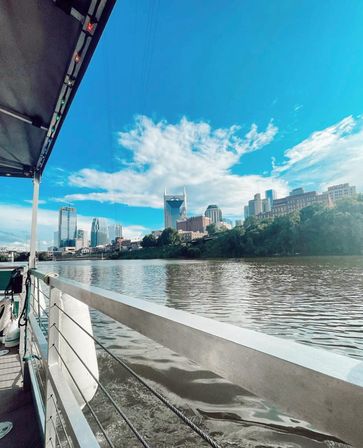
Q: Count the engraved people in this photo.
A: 0